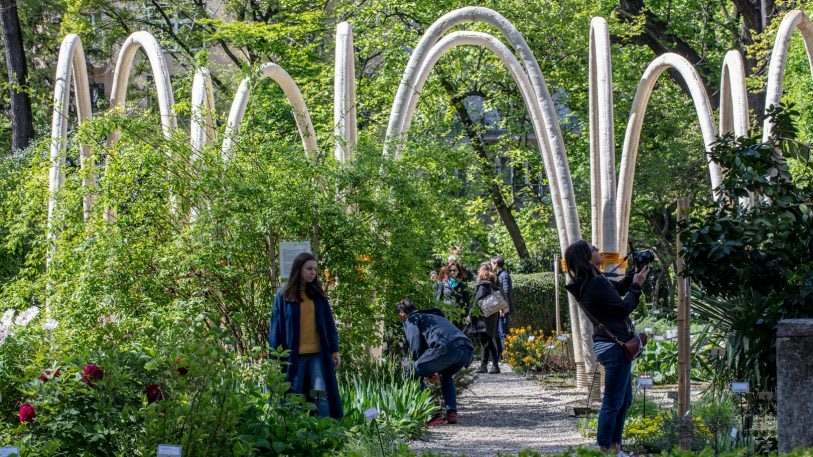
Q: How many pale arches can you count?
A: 11